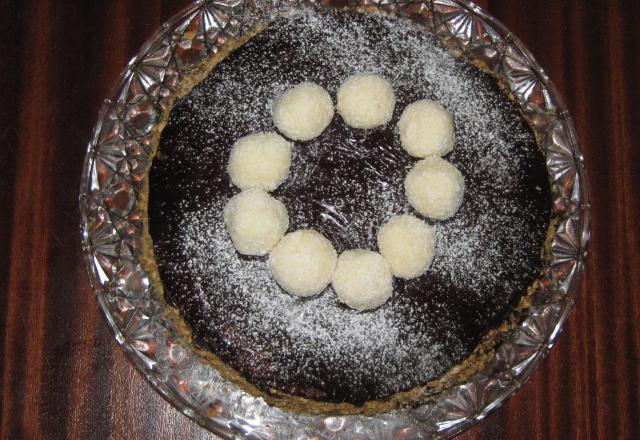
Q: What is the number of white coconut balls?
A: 9